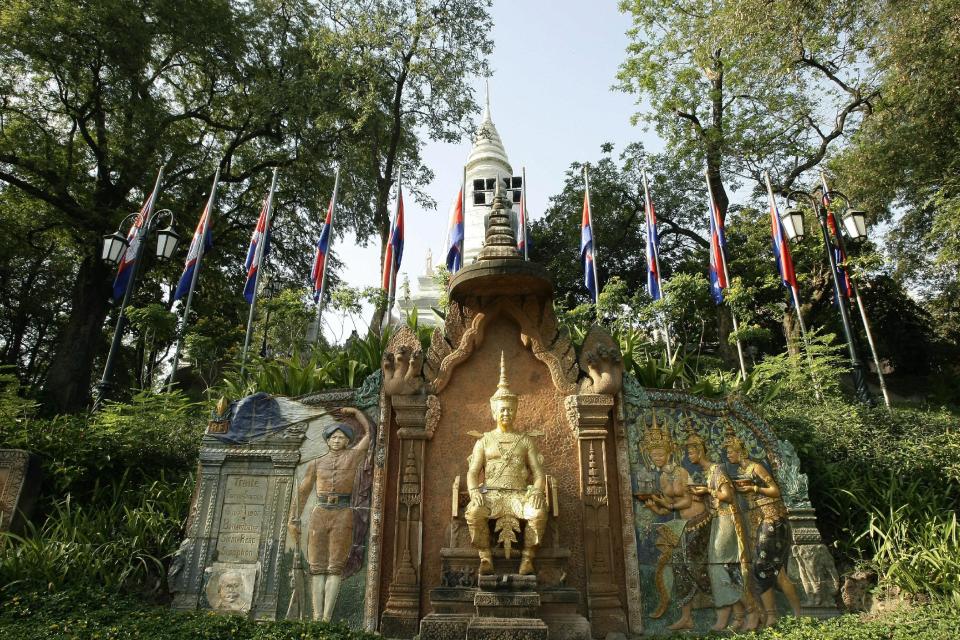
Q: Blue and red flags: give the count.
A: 12